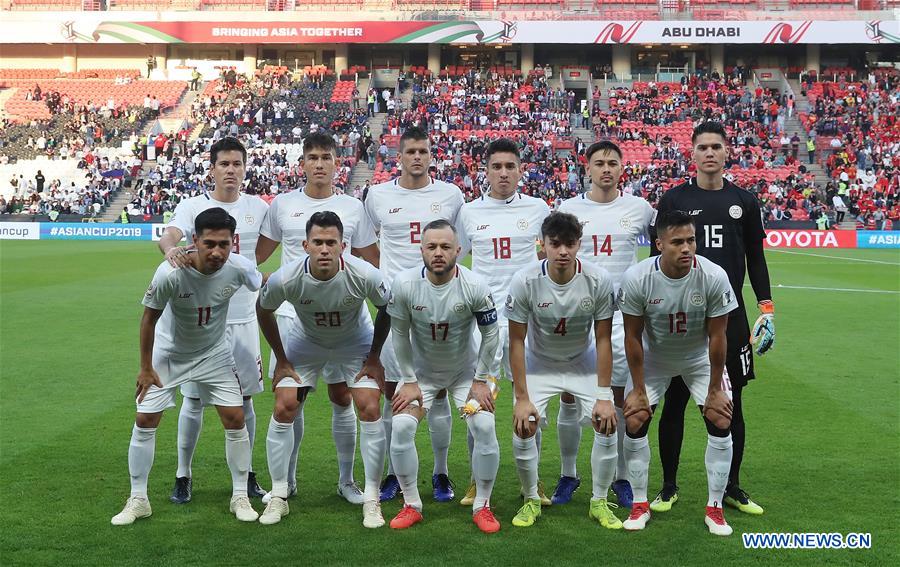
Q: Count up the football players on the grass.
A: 11